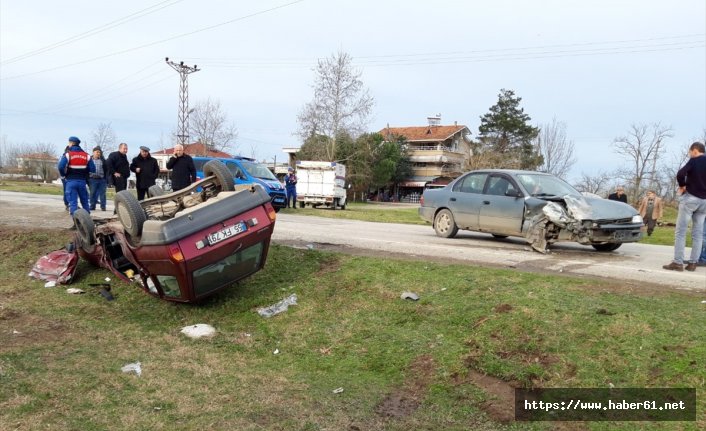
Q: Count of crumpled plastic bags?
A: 2